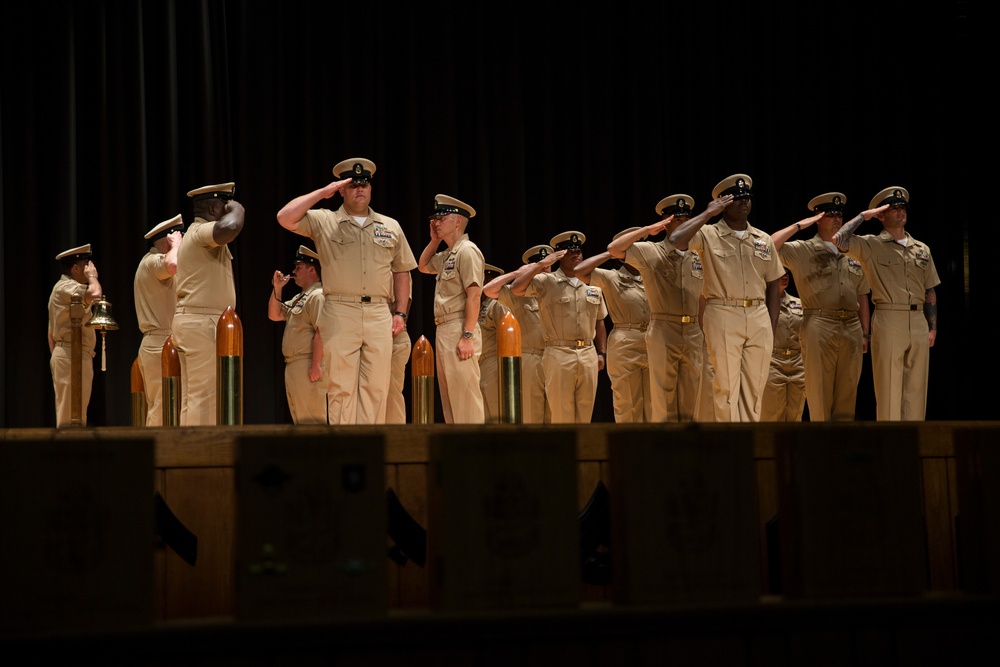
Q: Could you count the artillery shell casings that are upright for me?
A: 5